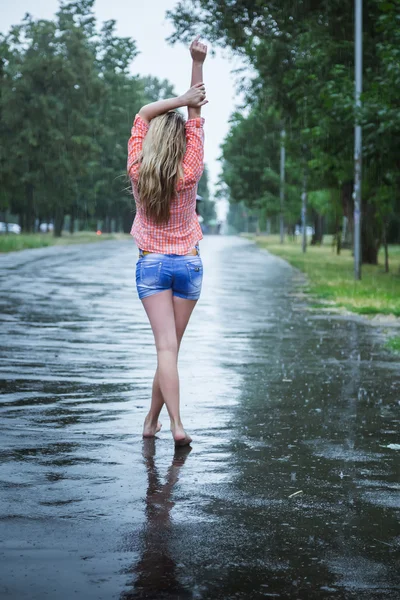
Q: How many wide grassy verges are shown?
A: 2